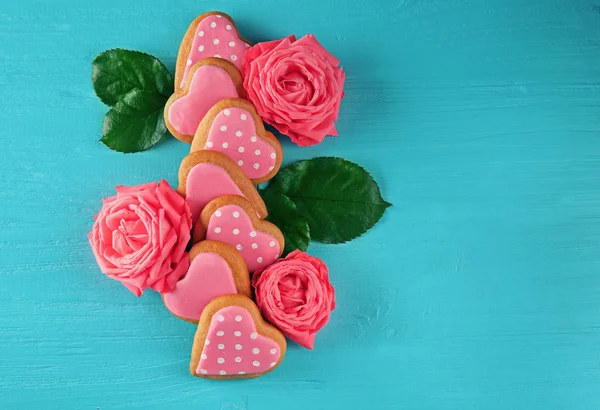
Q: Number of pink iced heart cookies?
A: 7